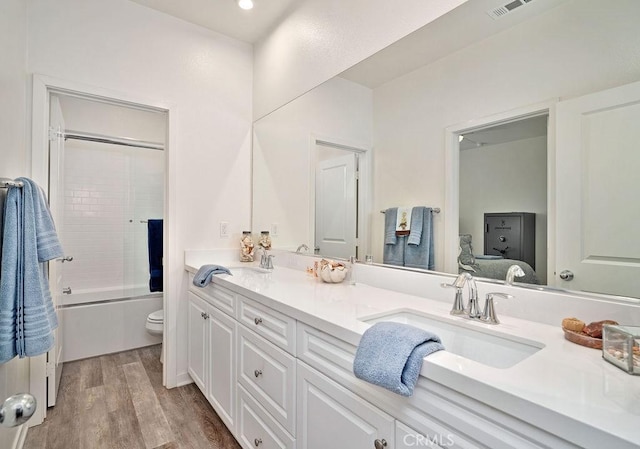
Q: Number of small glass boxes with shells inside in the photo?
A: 1